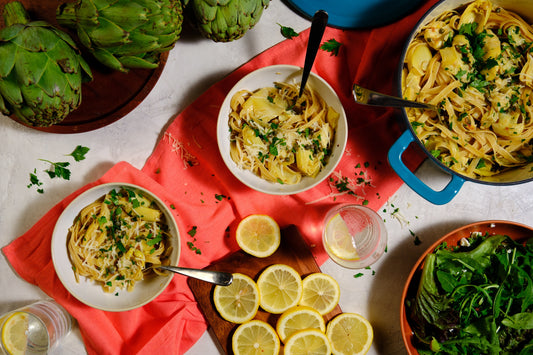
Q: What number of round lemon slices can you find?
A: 8